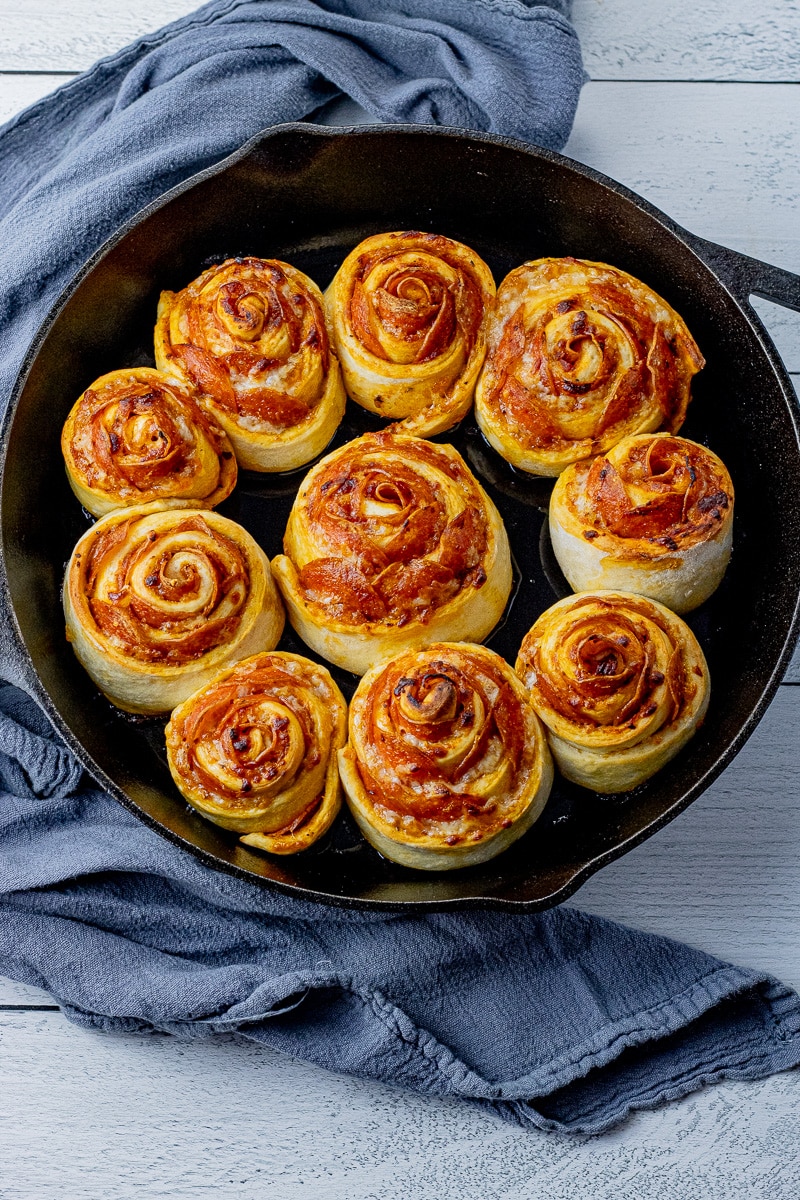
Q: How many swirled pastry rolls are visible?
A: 10